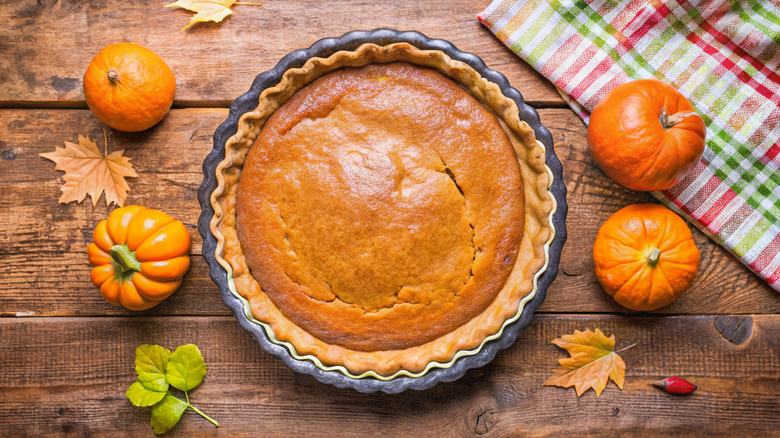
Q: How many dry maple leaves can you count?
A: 3